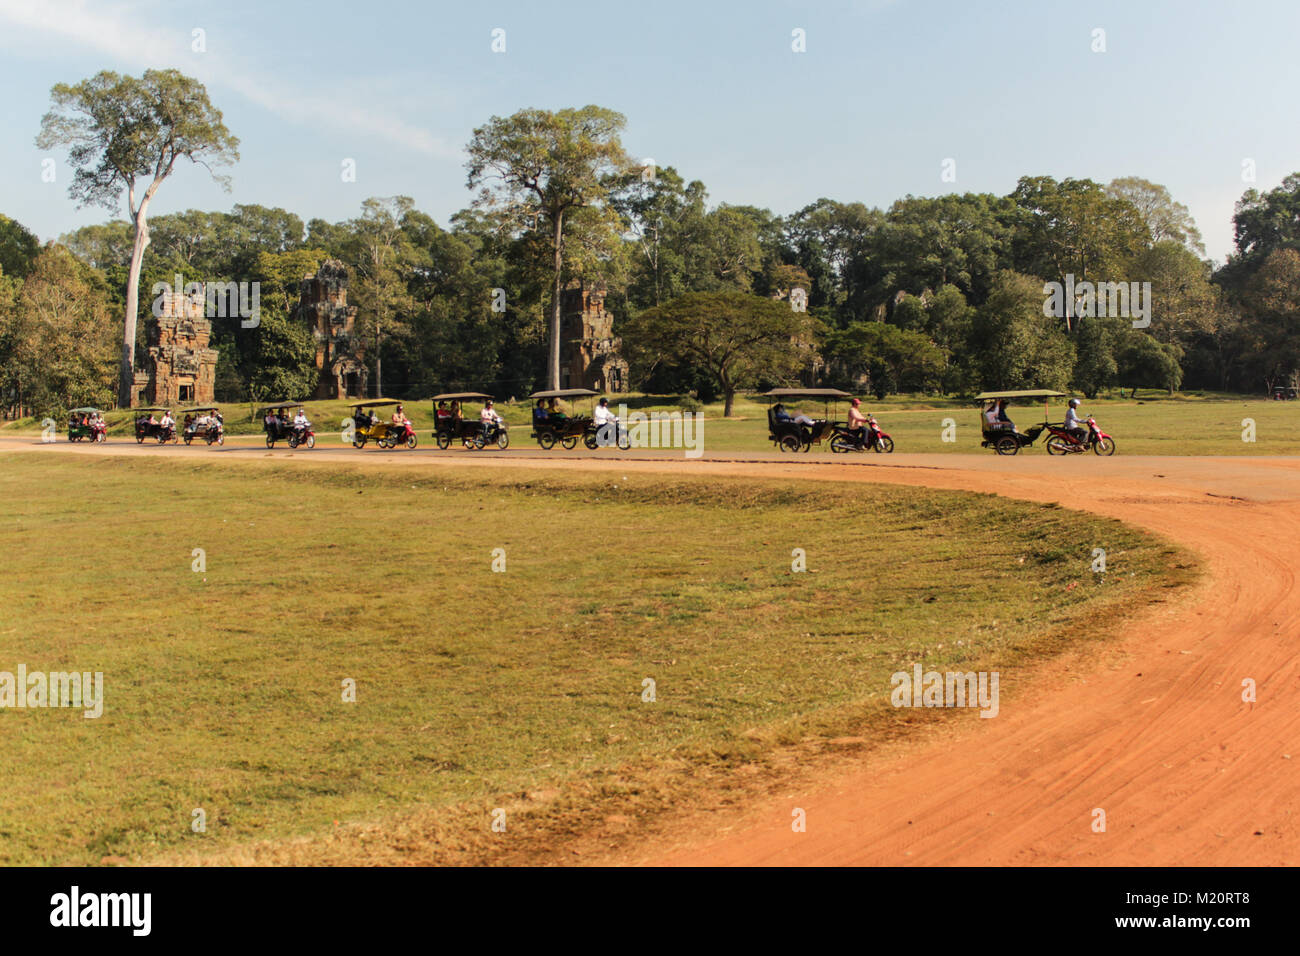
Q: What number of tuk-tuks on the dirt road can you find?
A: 9